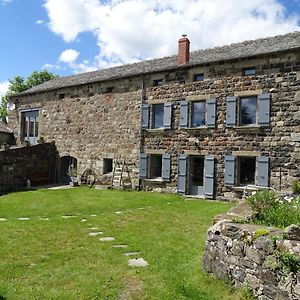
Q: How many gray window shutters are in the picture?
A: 12